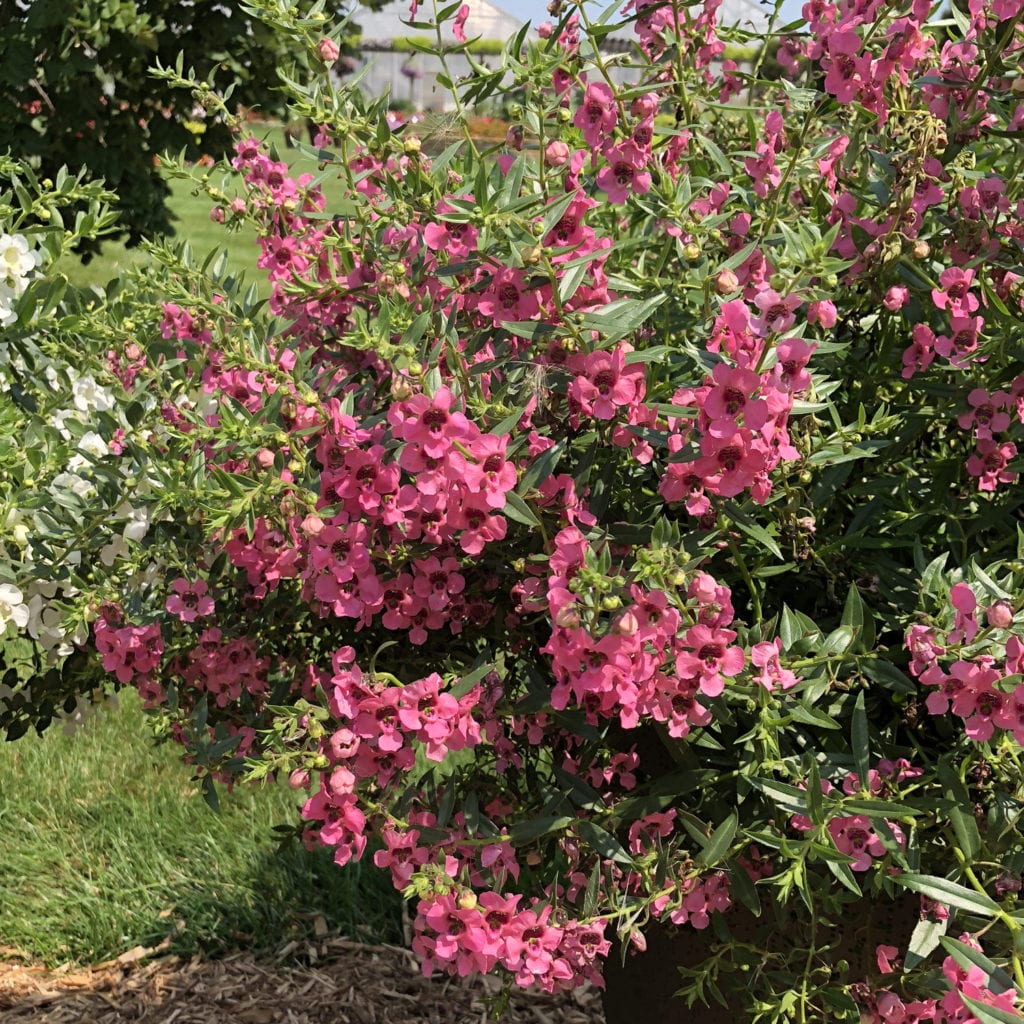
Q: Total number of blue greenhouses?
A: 0